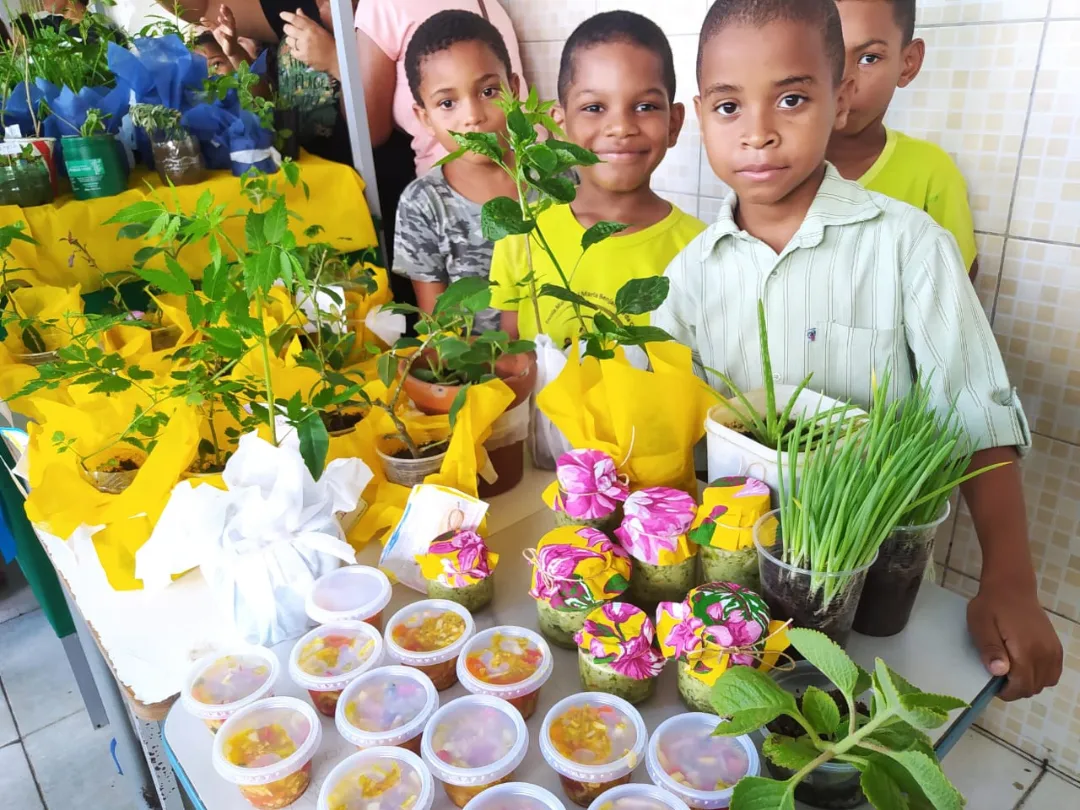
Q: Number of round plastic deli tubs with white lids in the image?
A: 13